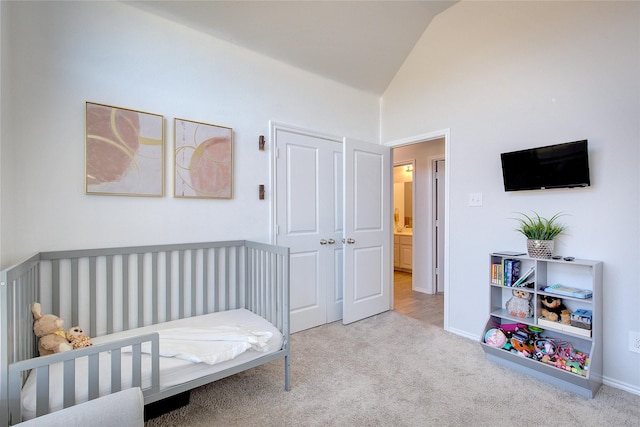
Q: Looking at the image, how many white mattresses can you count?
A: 1